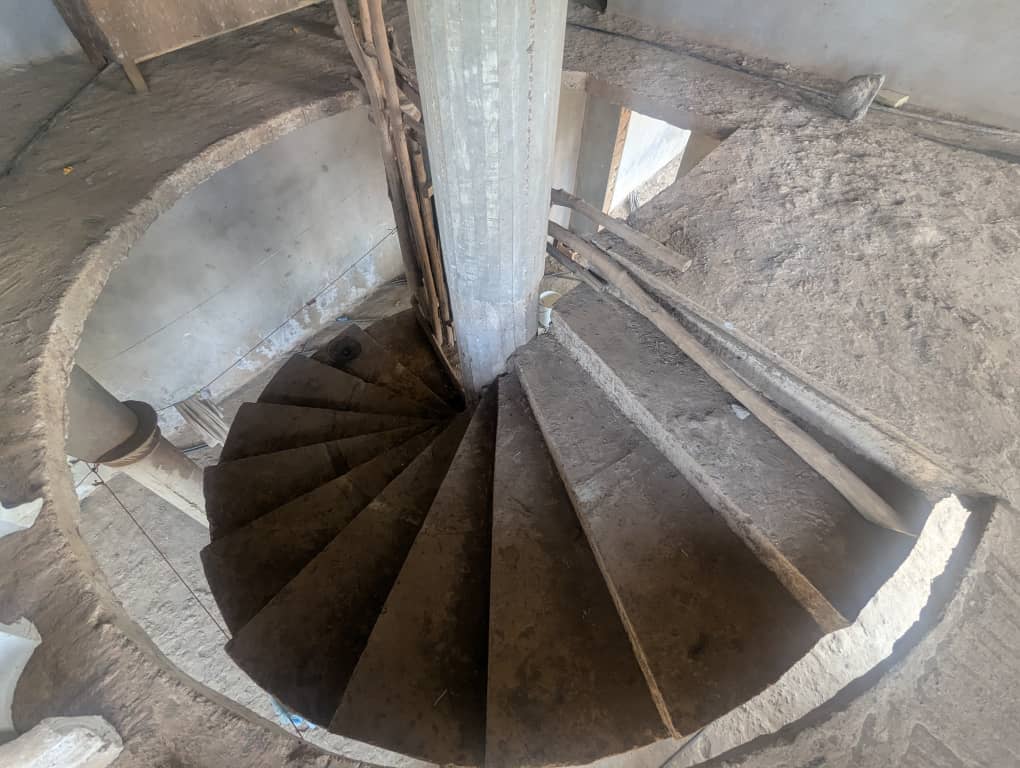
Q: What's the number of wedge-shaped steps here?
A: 11